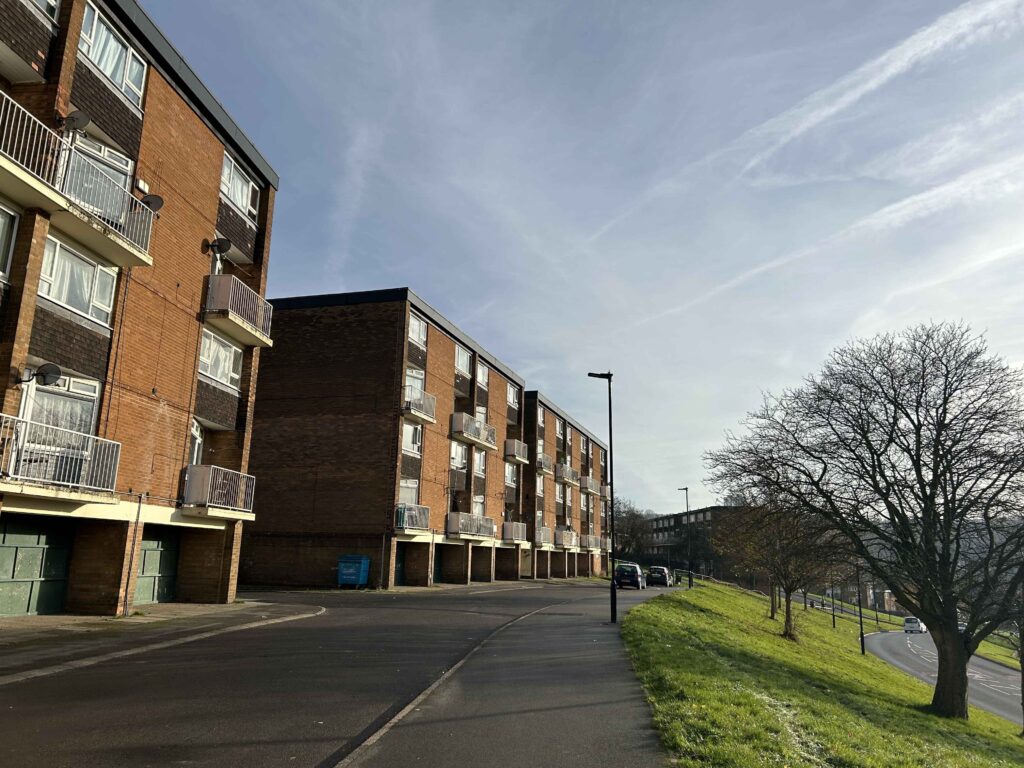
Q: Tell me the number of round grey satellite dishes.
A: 4